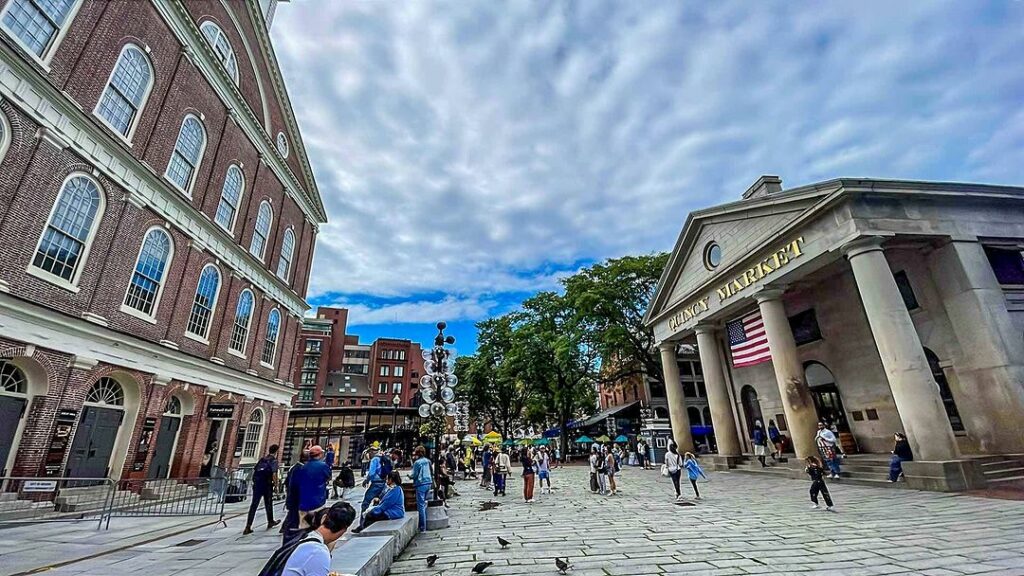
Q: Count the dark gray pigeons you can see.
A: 4